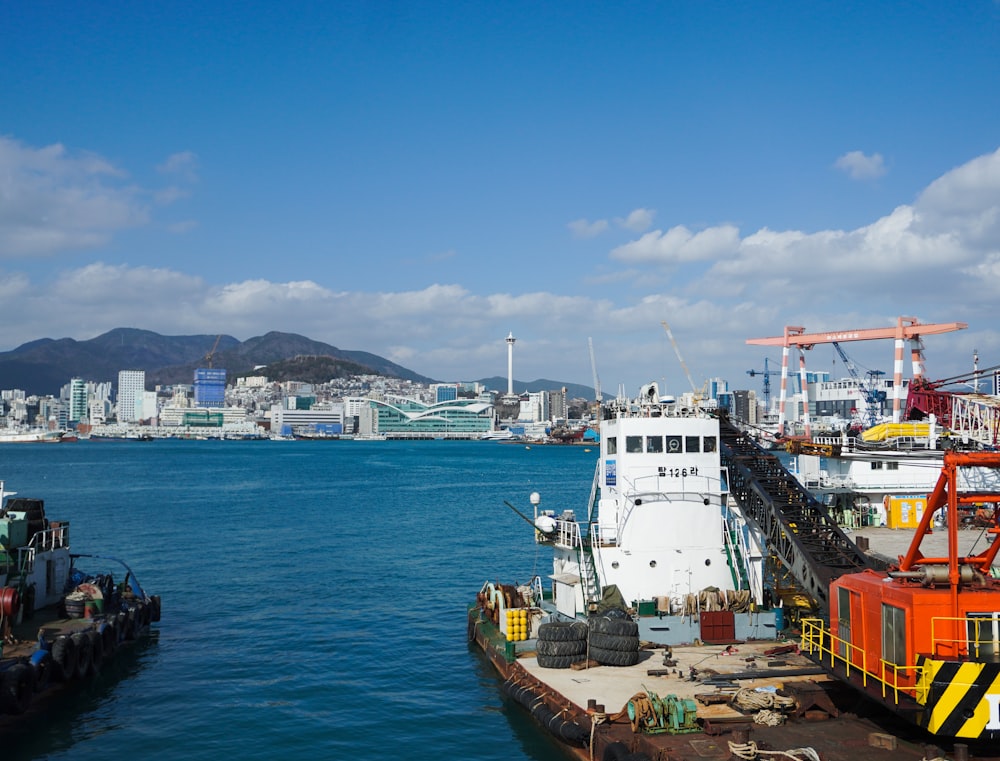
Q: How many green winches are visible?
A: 1